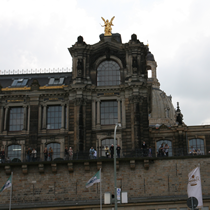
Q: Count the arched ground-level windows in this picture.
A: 5